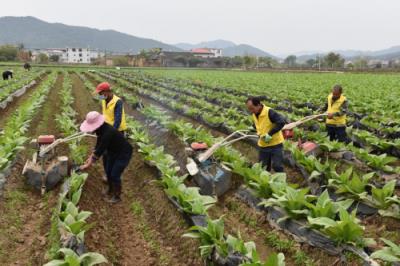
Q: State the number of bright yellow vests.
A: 3